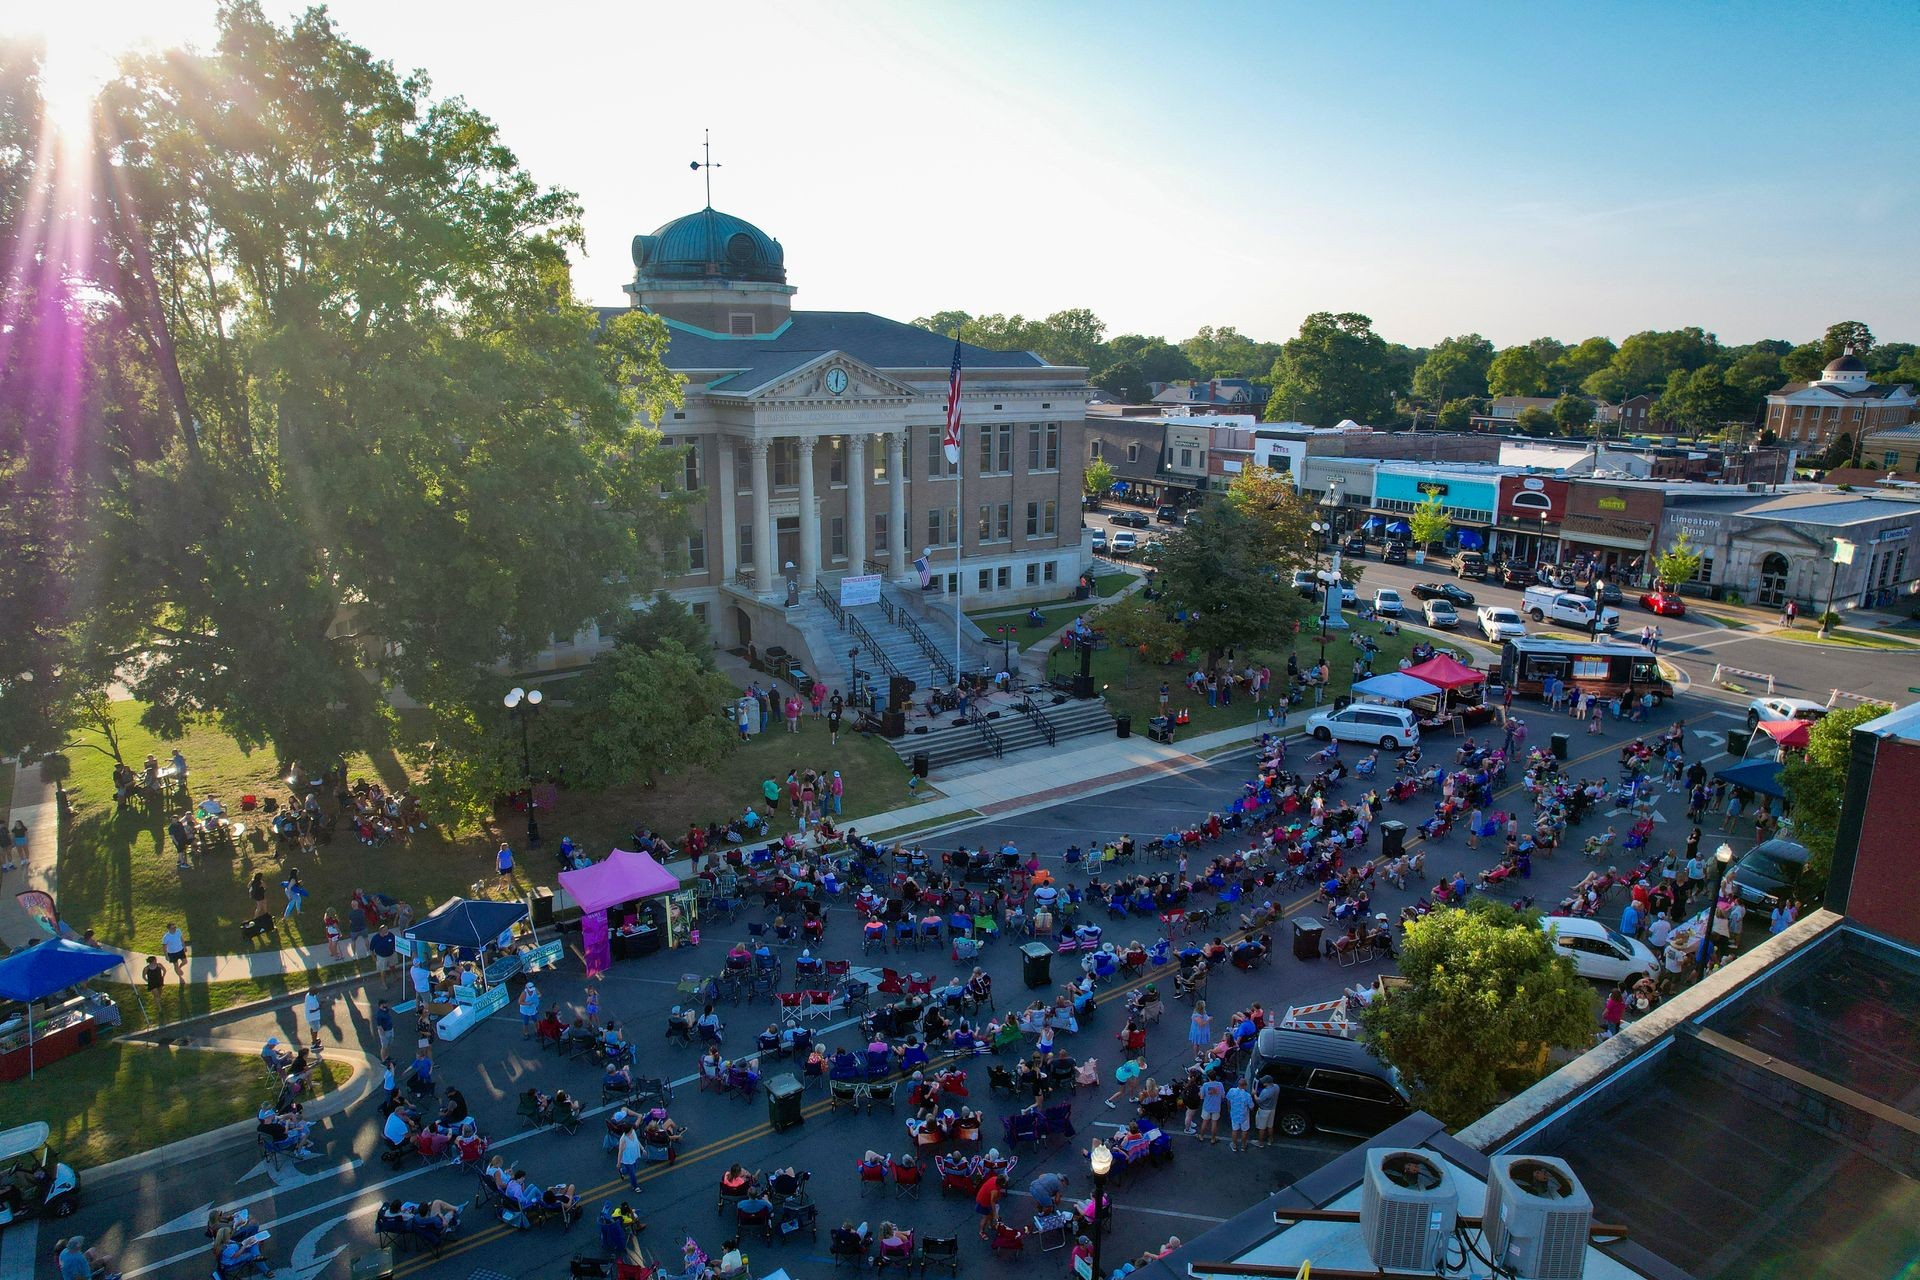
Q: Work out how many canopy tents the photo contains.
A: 7